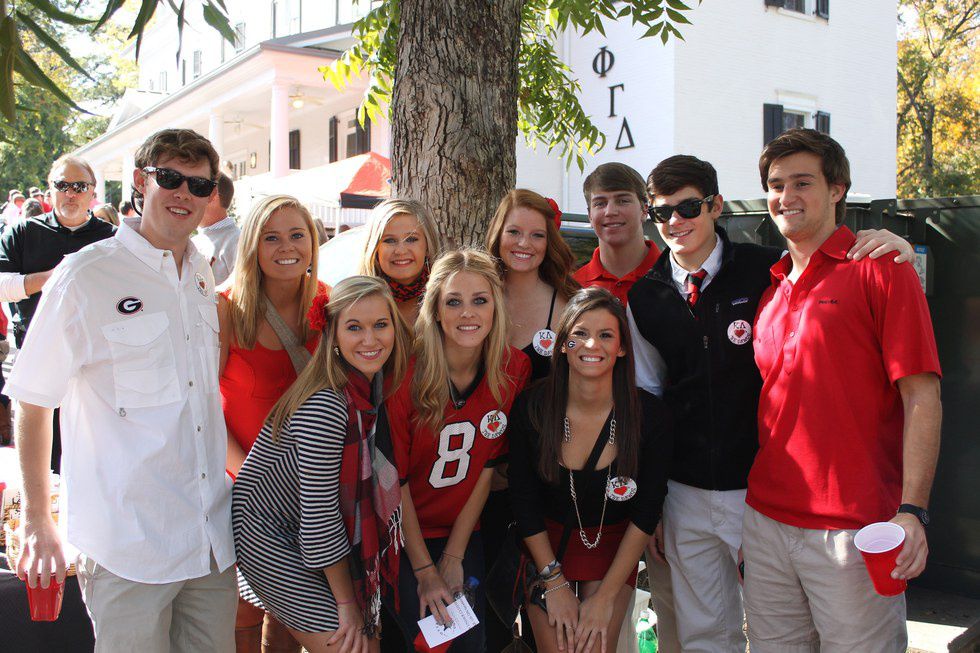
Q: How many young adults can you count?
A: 10